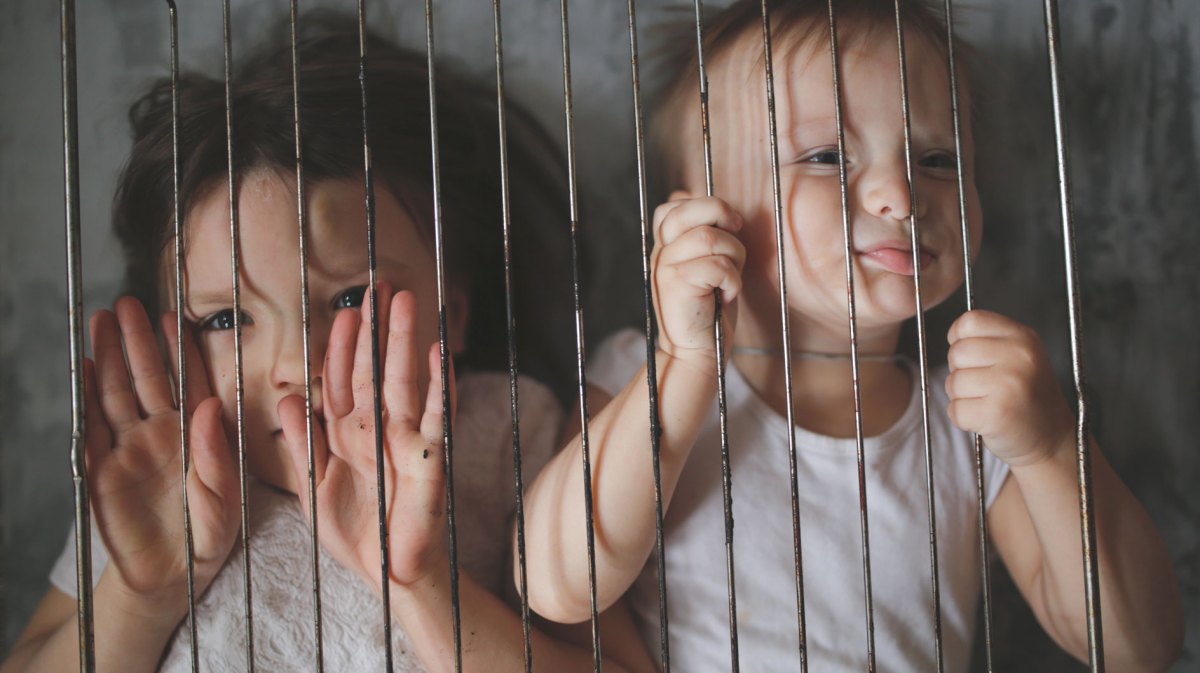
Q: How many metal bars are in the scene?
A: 15